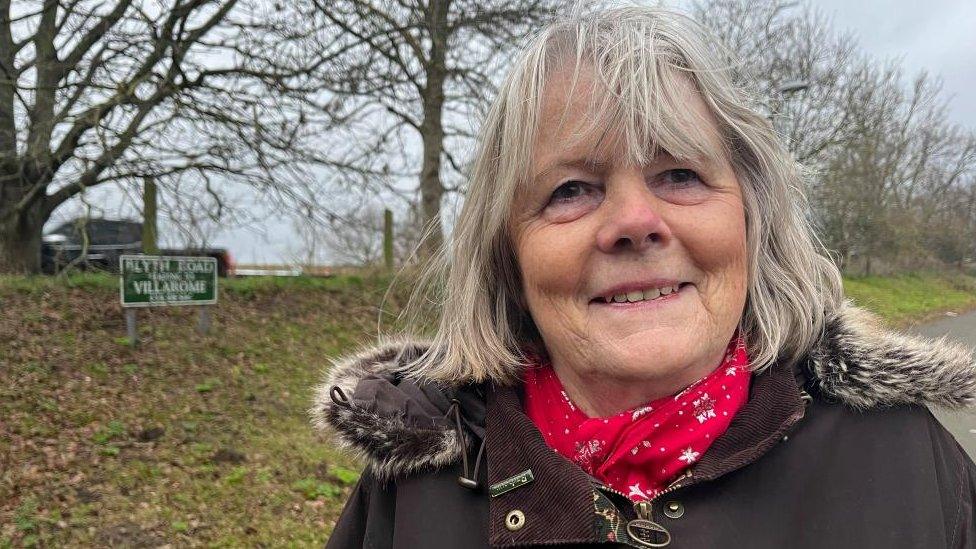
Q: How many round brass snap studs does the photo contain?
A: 2